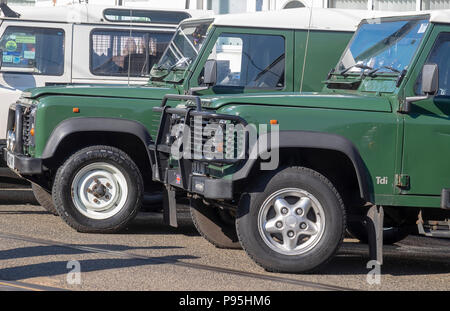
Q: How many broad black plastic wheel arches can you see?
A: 2